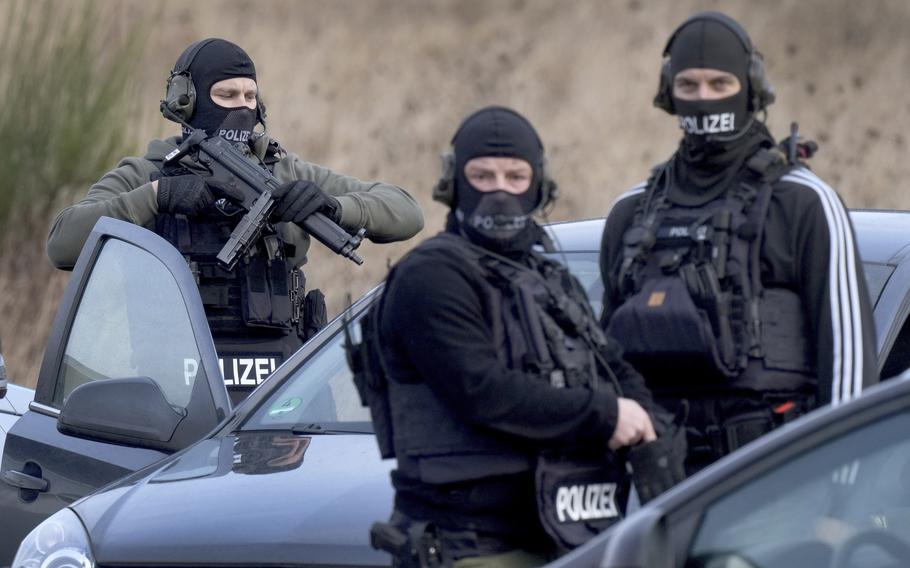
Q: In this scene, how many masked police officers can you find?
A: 3